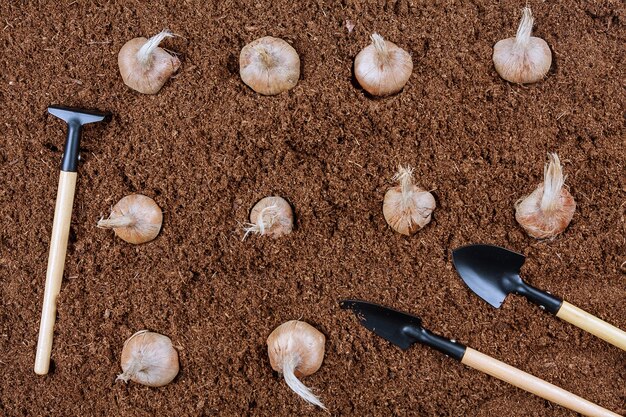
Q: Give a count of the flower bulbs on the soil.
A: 10